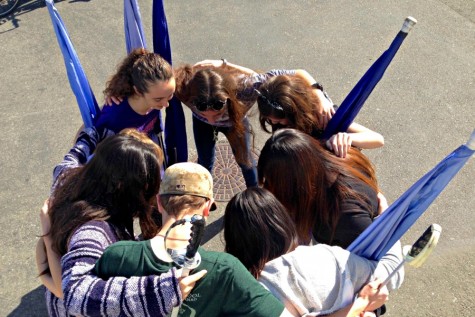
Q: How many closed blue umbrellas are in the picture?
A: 5